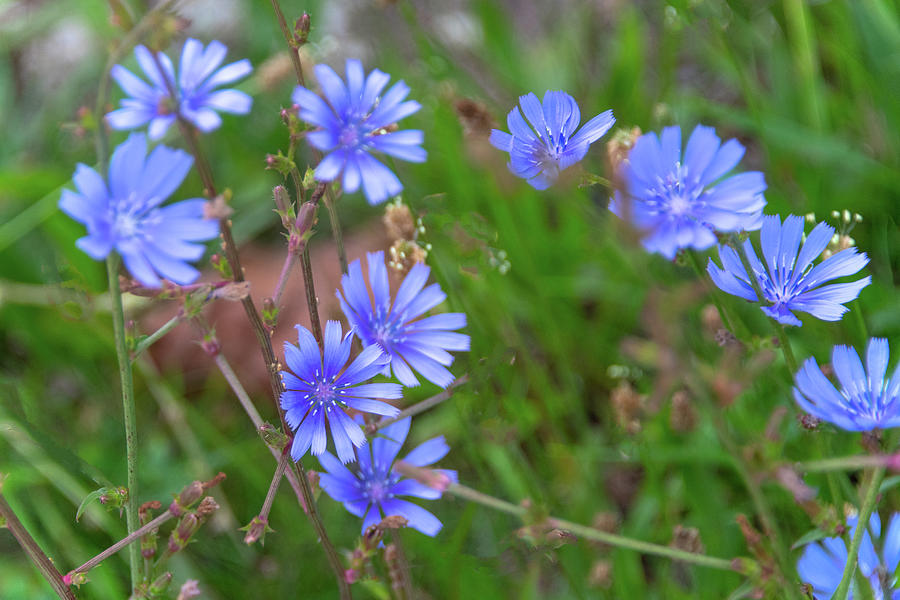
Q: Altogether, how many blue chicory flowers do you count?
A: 11